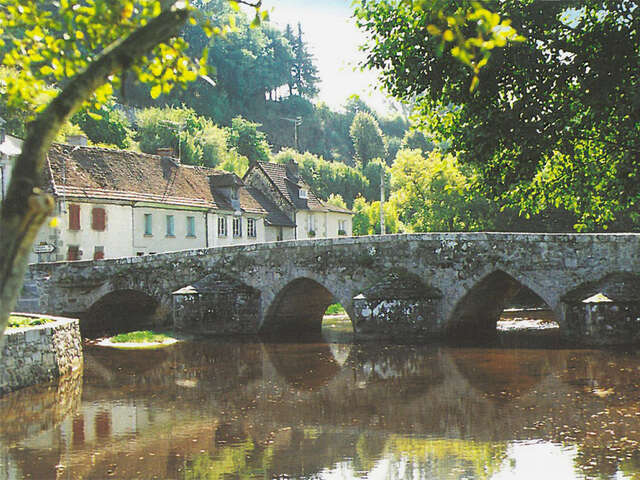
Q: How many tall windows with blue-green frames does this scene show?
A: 3